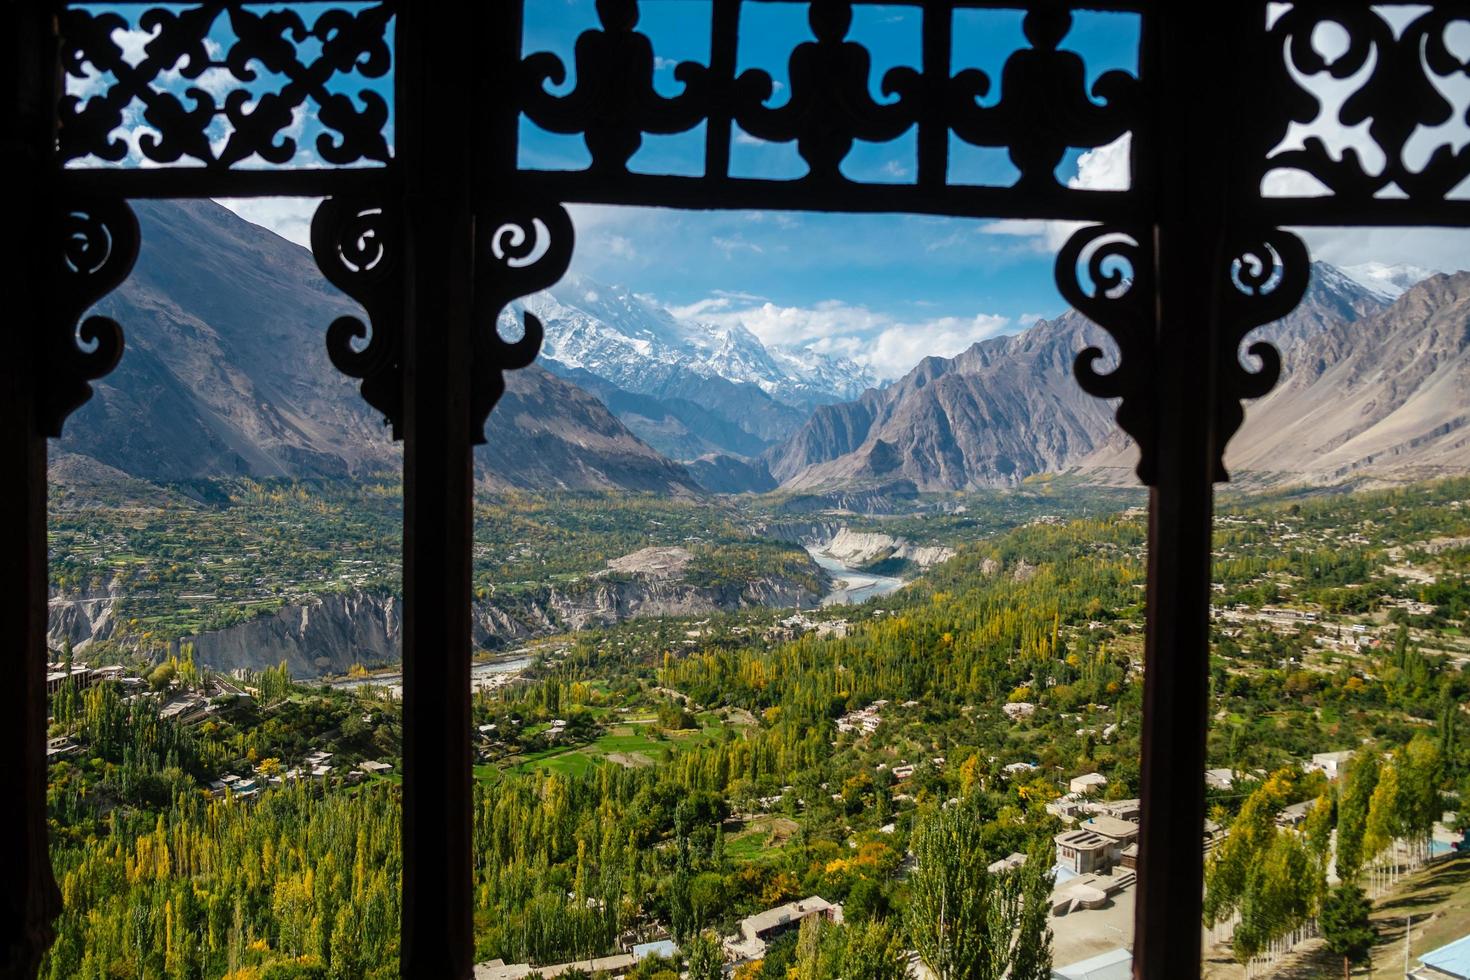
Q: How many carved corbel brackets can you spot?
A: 5